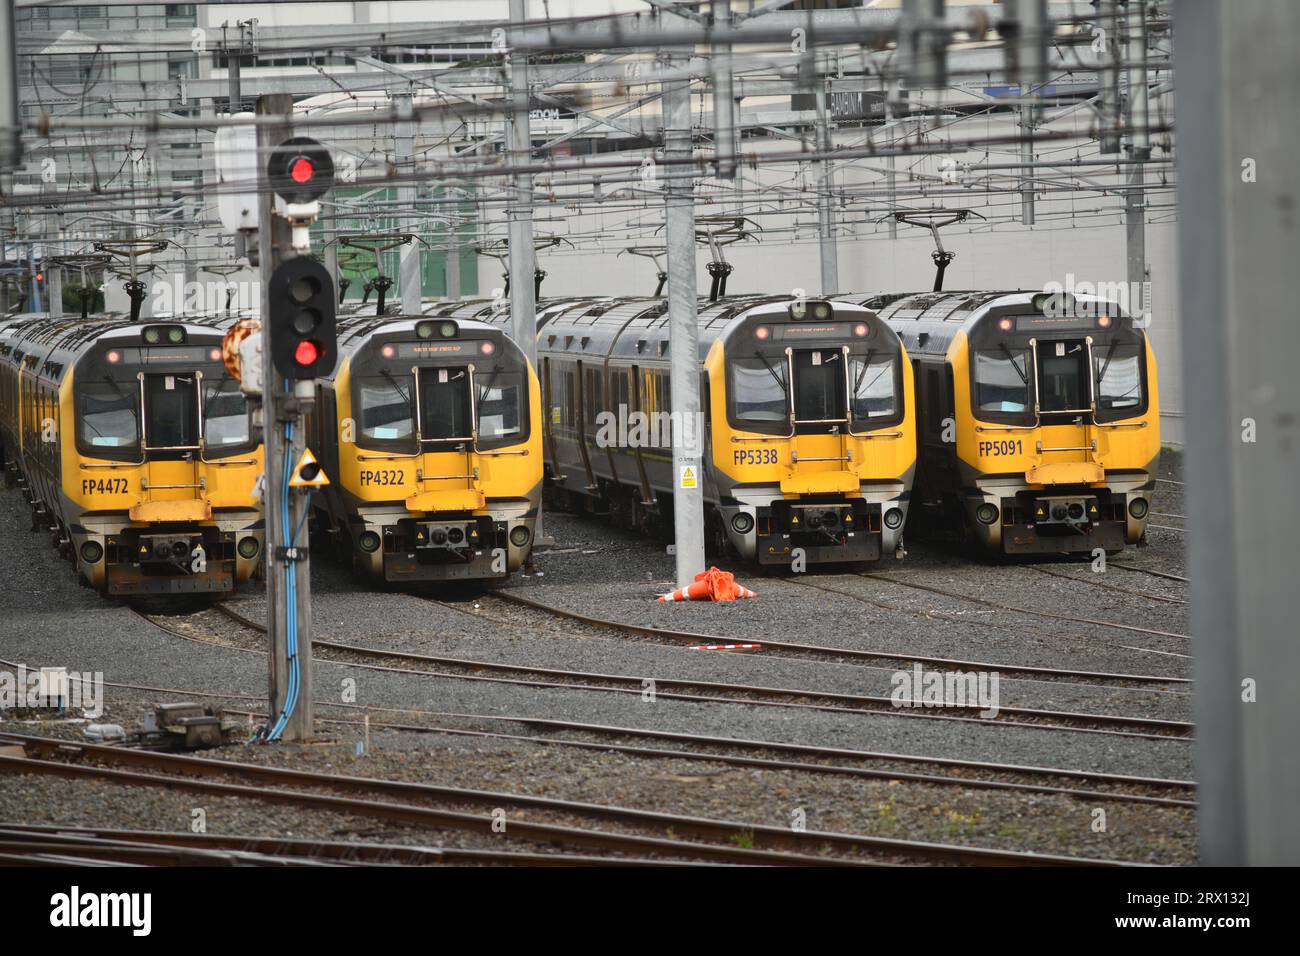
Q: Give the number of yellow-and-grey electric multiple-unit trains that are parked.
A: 4